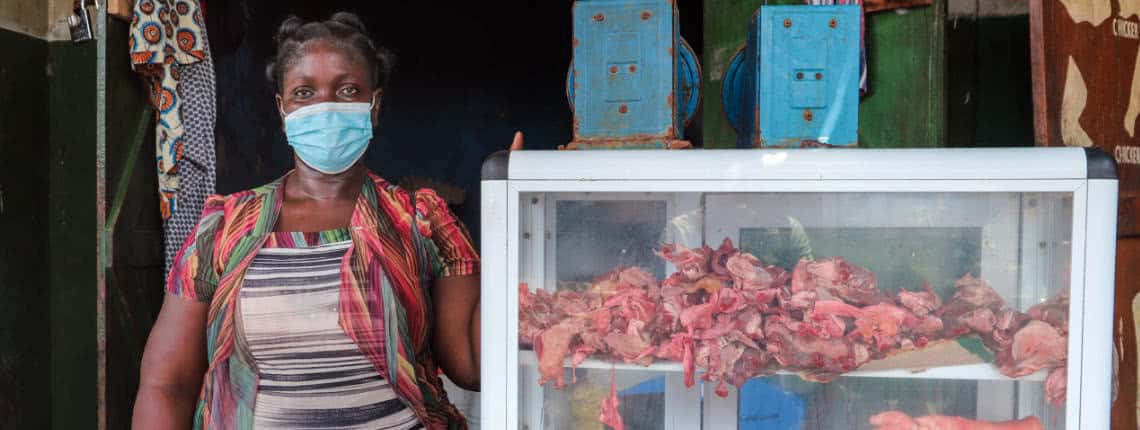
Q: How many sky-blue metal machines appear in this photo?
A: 2